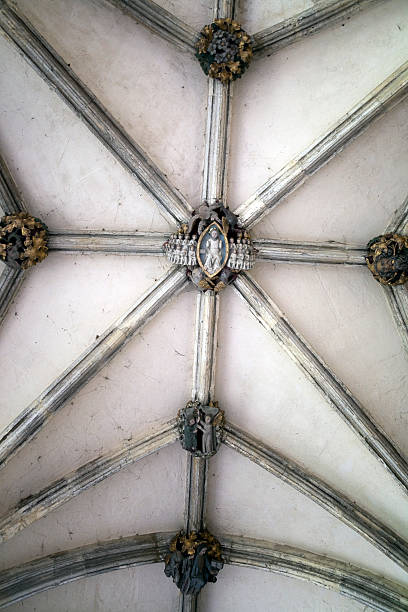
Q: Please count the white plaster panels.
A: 14